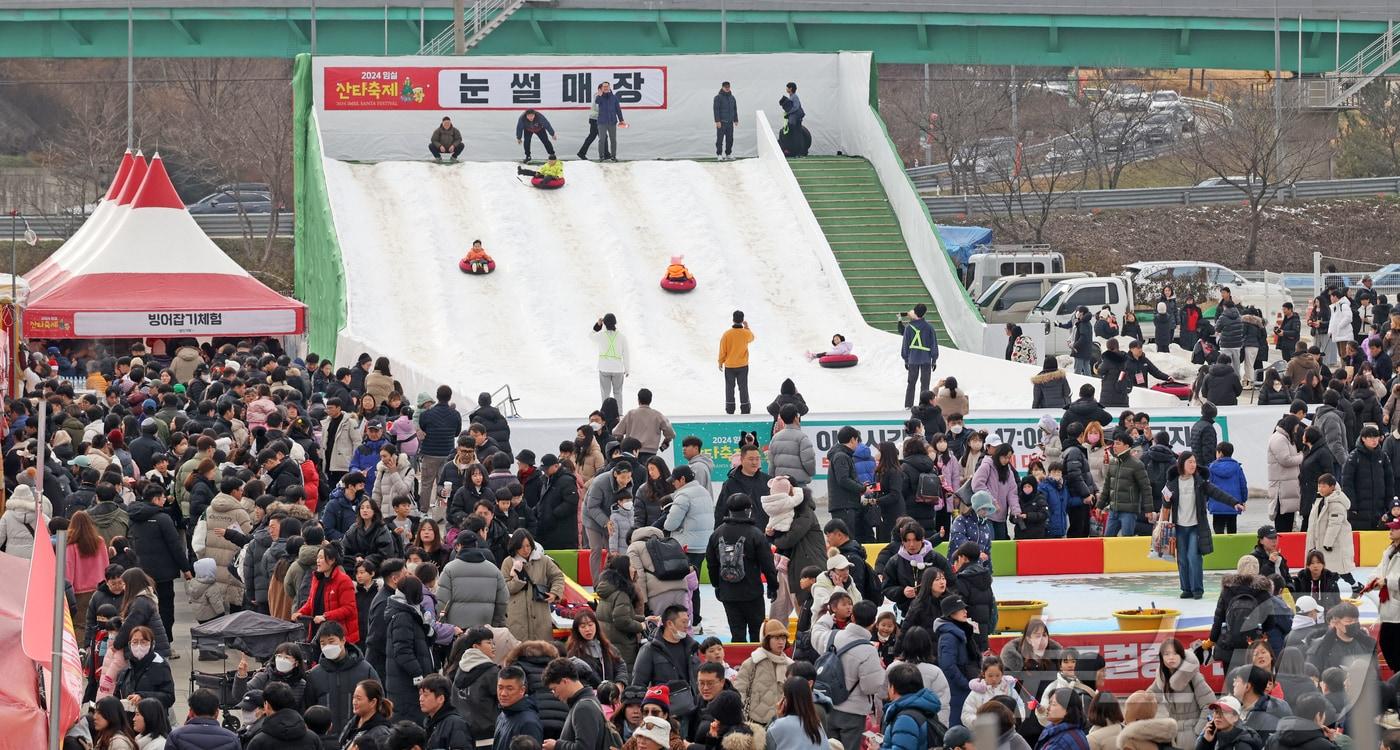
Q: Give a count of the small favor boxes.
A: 0